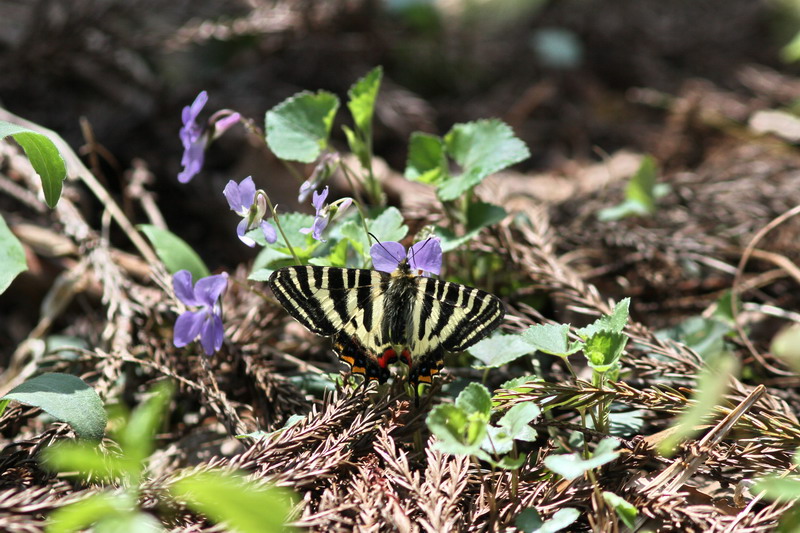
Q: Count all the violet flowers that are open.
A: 5